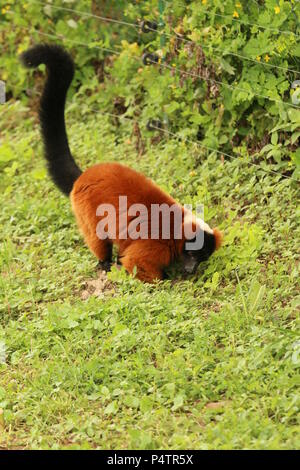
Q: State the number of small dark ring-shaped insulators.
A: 3